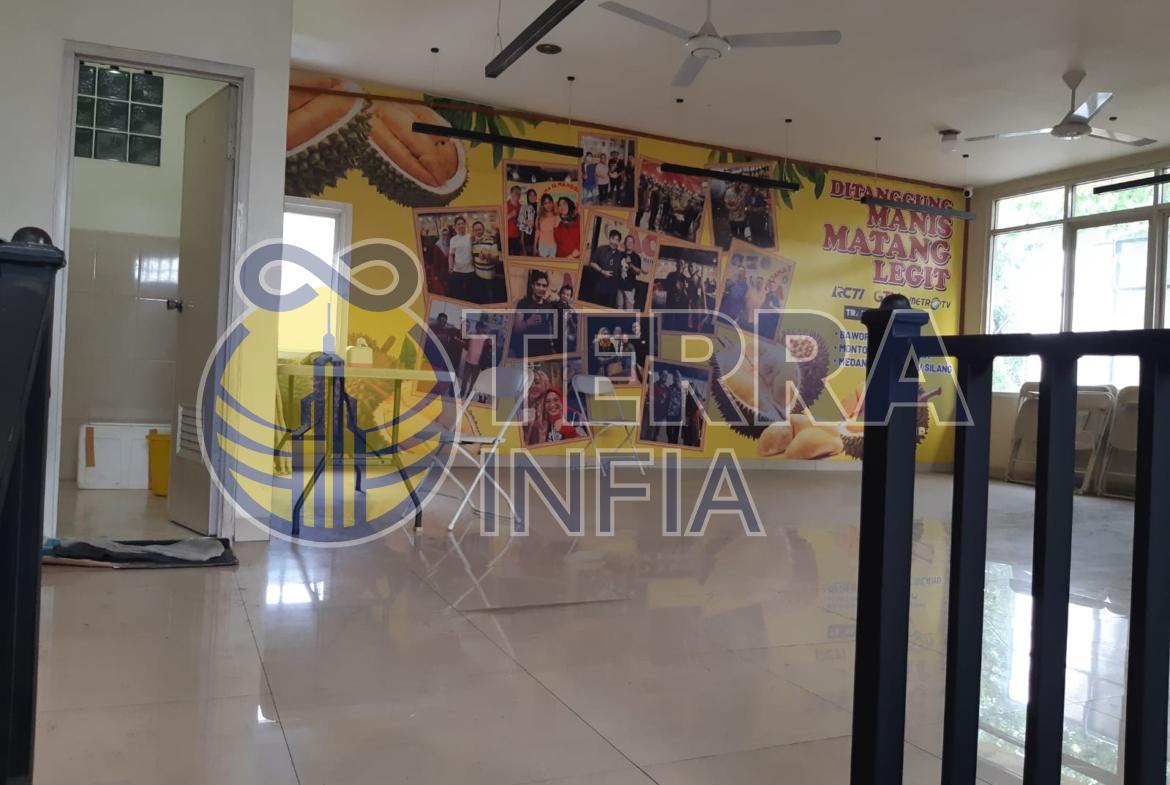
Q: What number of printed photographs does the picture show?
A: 13